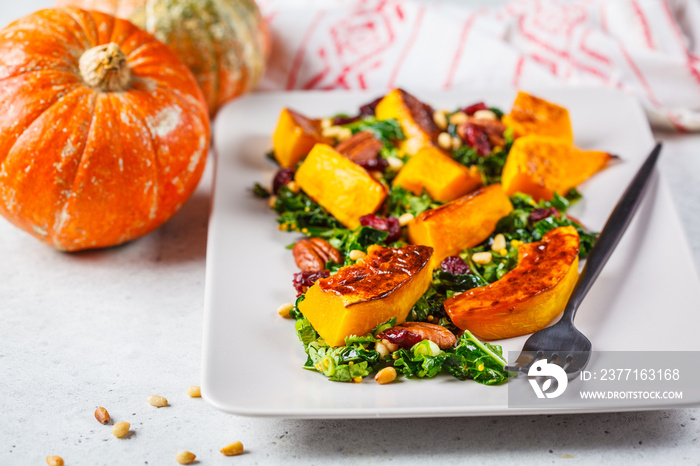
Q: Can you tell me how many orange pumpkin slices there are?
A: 9